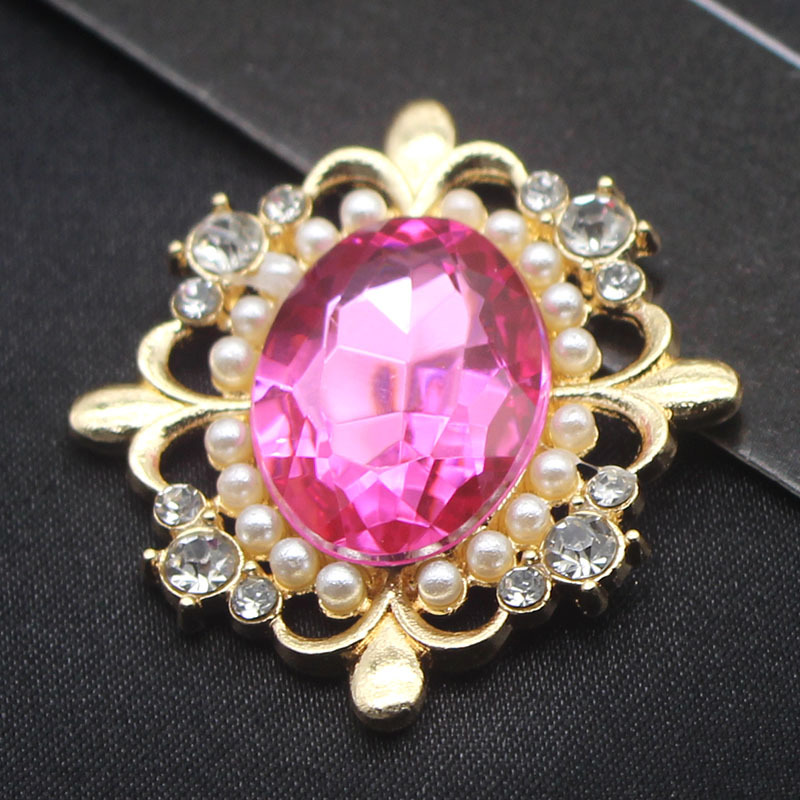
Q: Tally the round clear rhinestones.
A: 12